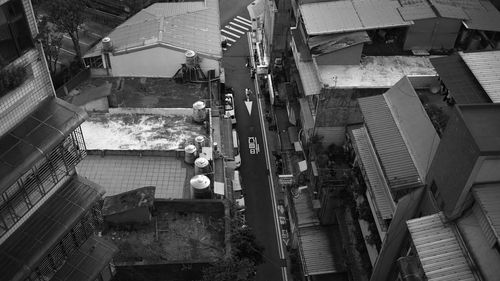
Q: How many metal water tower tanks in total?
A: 7